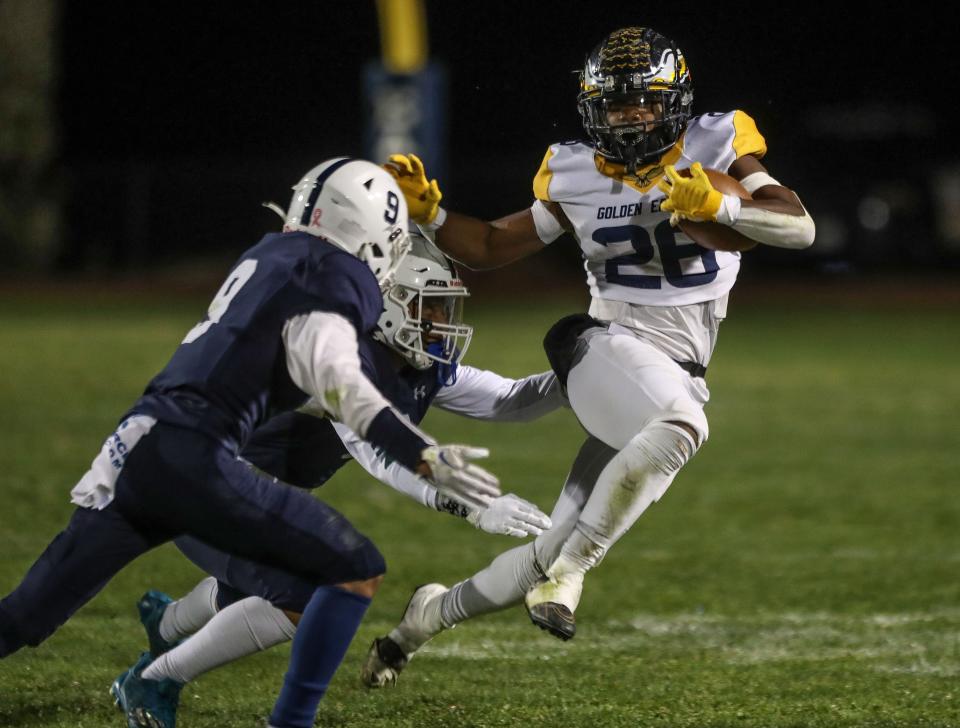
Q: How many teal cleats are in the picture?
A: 2